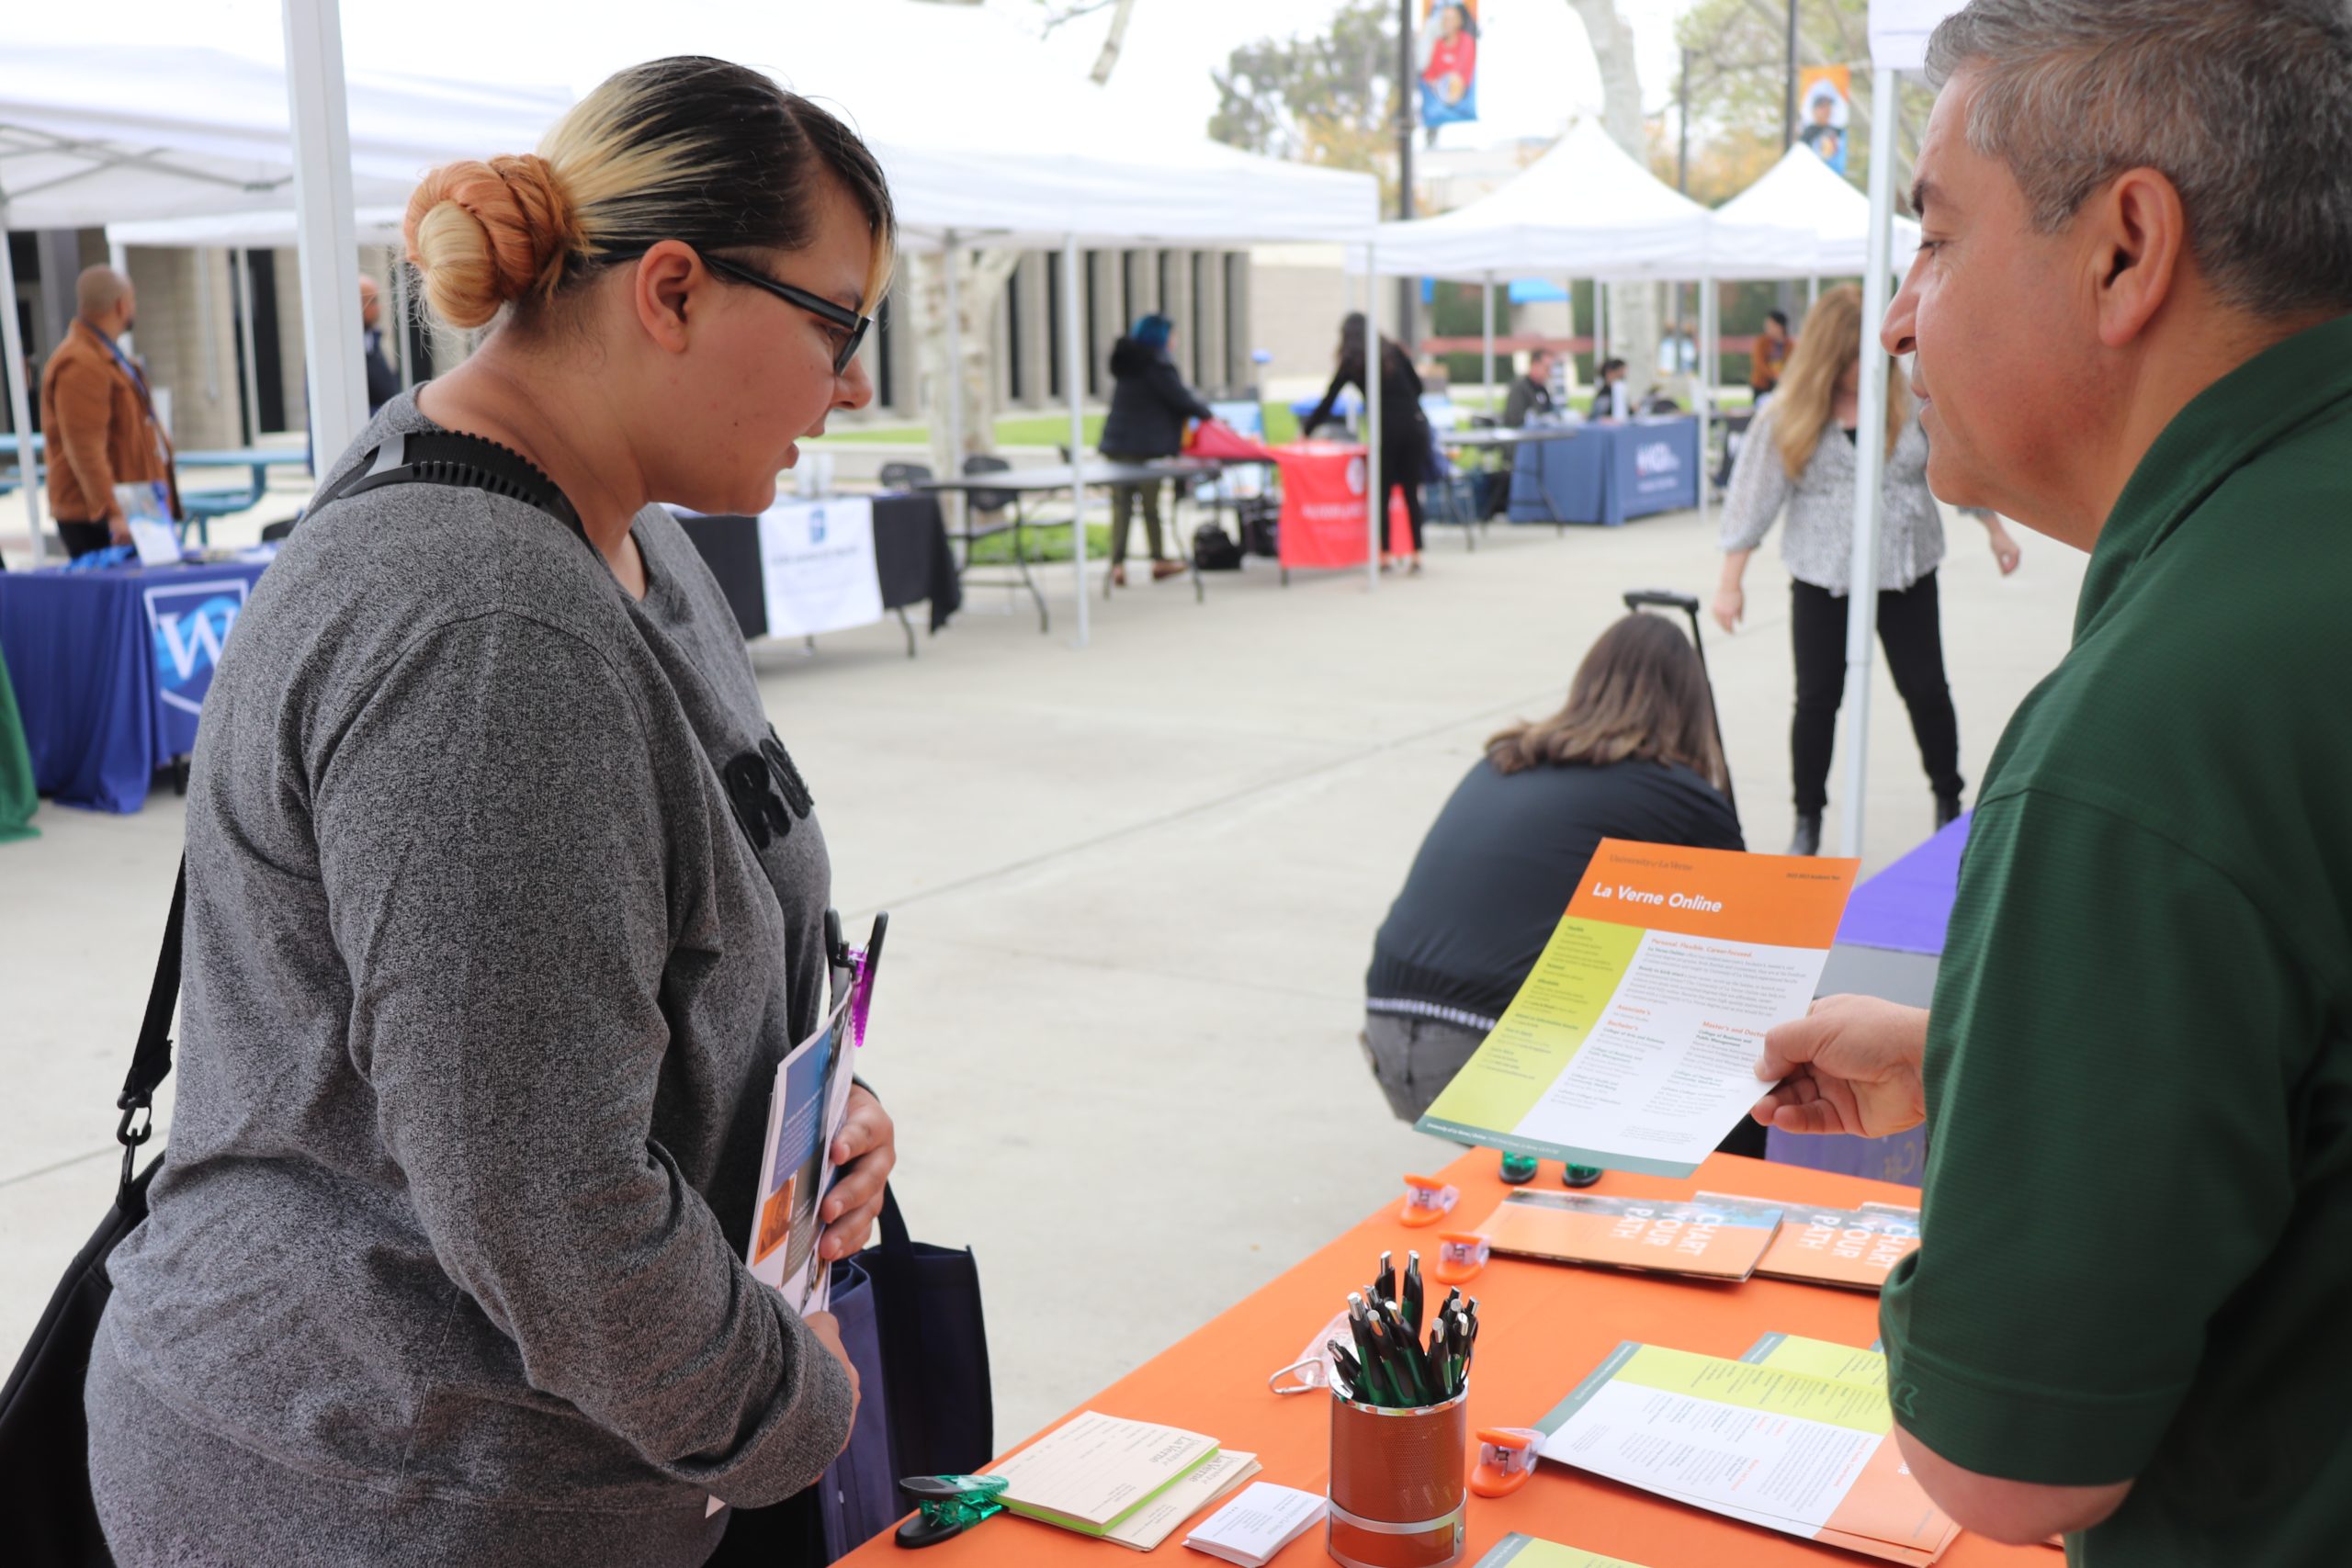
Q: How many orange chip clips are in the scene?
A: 3